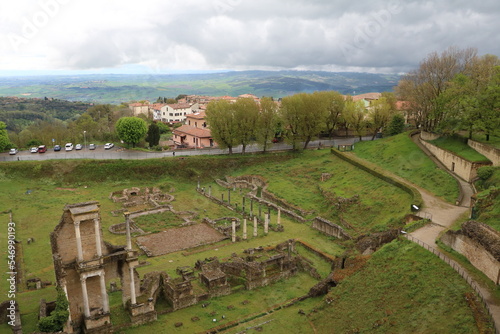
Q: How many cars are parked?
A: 8